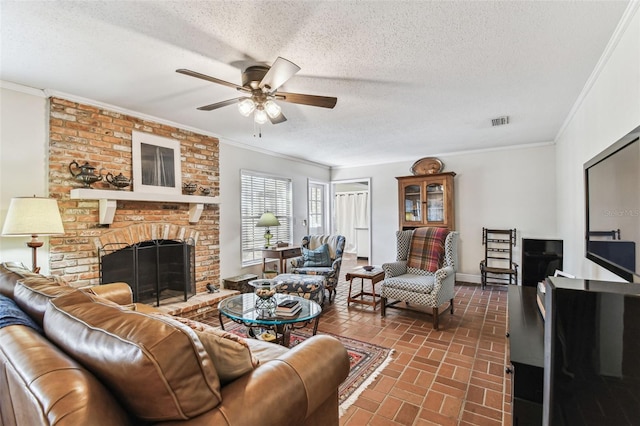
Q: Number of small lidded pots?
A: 2